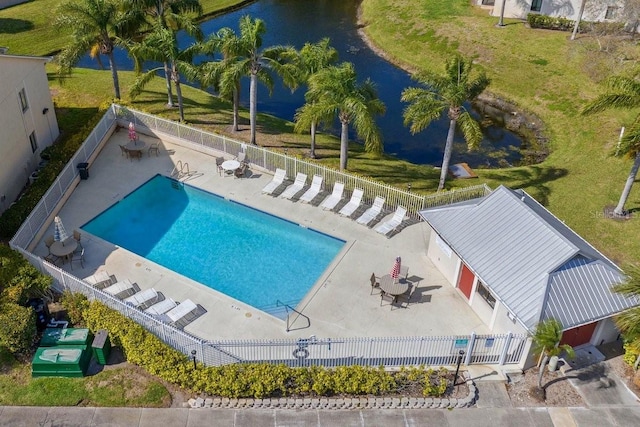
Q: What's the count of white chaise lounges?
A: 12